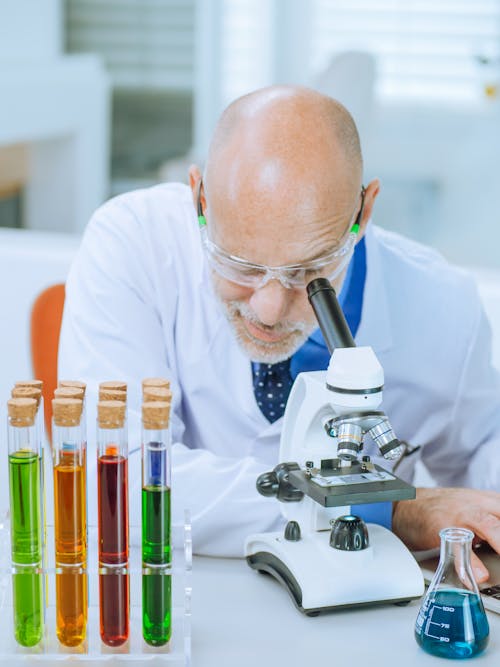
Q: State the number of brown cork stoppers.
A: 12